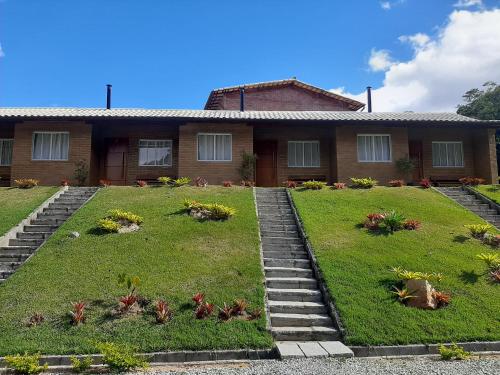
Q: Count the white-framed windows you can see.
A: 7